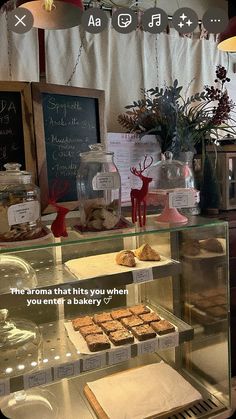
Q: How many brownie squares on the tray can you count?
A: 12